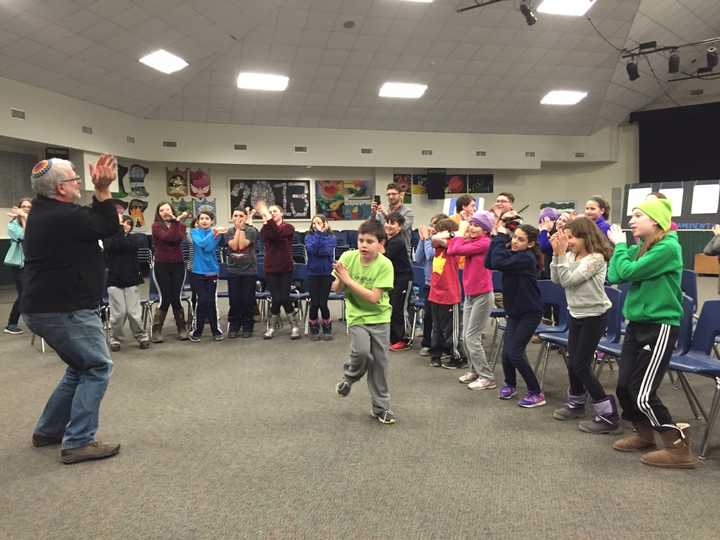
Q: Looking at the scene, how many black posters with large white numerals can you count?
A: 1